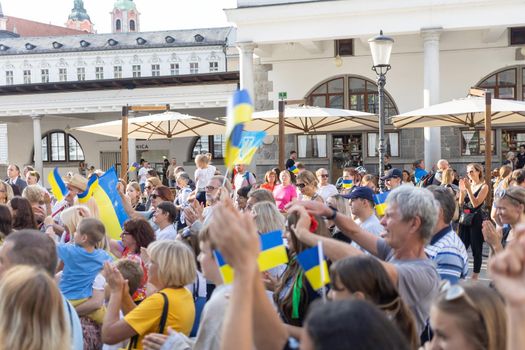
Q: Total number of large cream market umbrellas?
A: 3